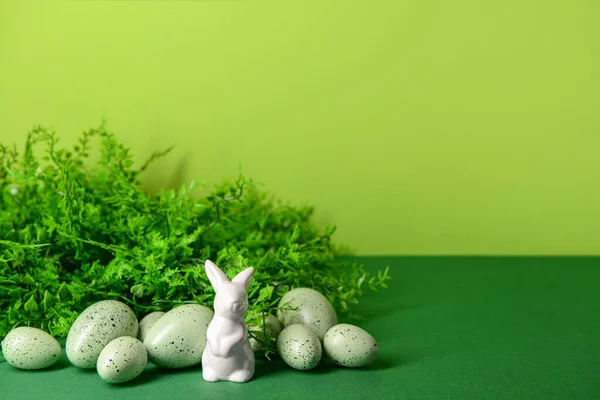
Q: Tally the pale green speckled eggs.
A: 9